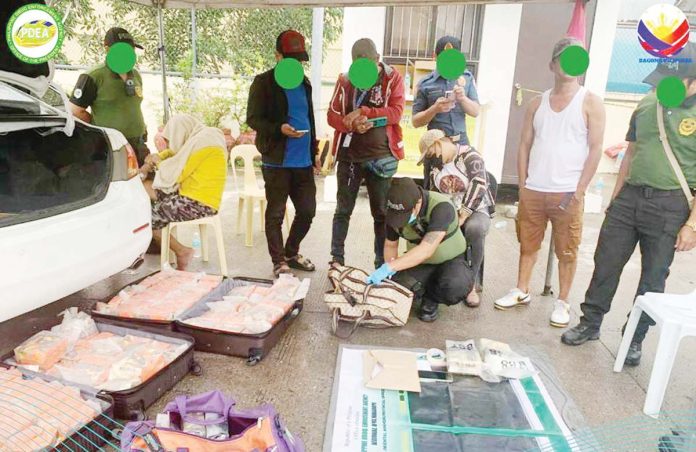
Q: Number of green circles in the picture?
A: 6